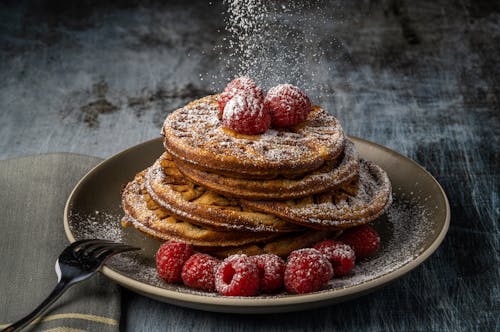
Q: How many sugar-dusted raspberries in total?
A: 10